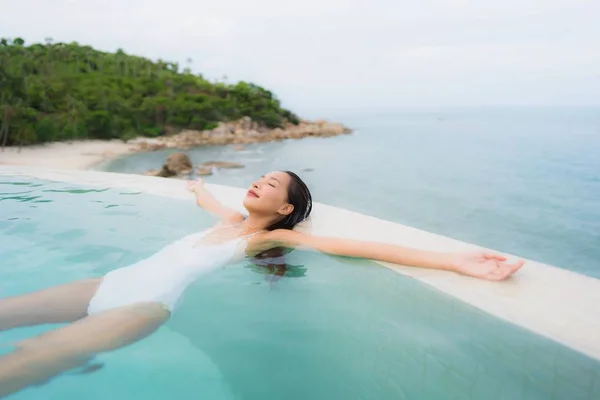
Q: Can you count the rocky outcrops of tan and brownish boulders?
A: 2